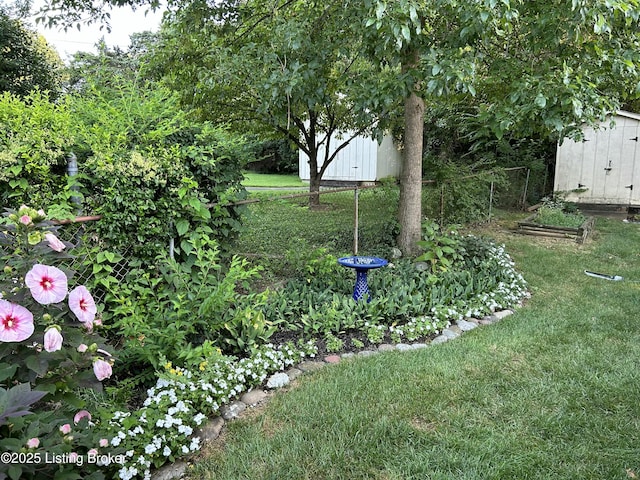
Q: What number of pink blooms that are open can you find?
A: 3